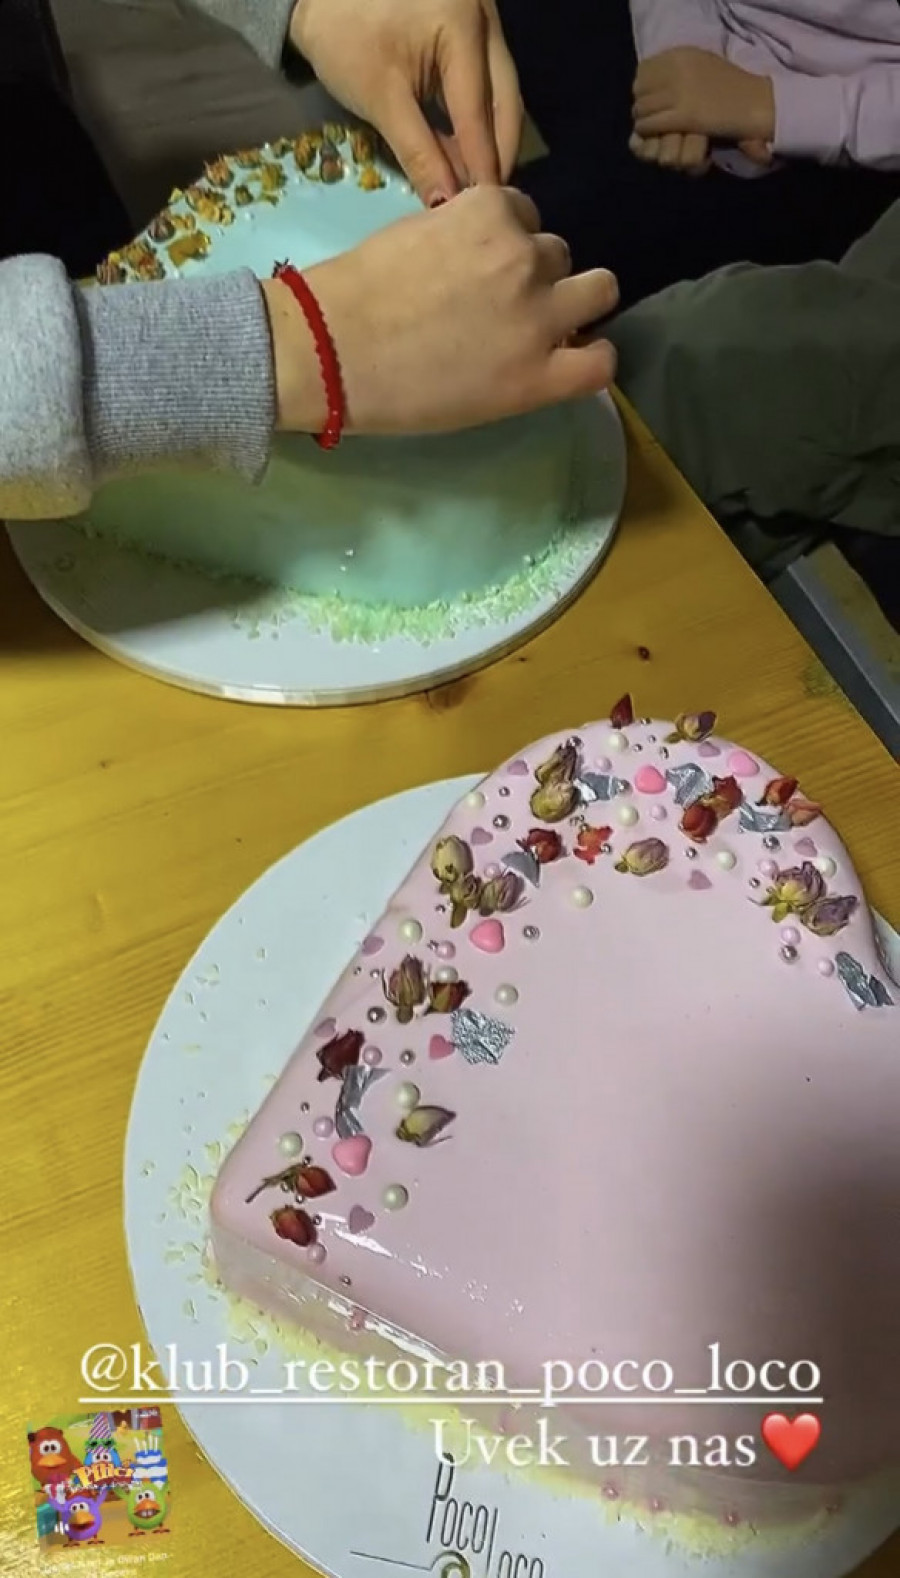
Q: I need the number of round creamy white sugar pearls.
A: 12